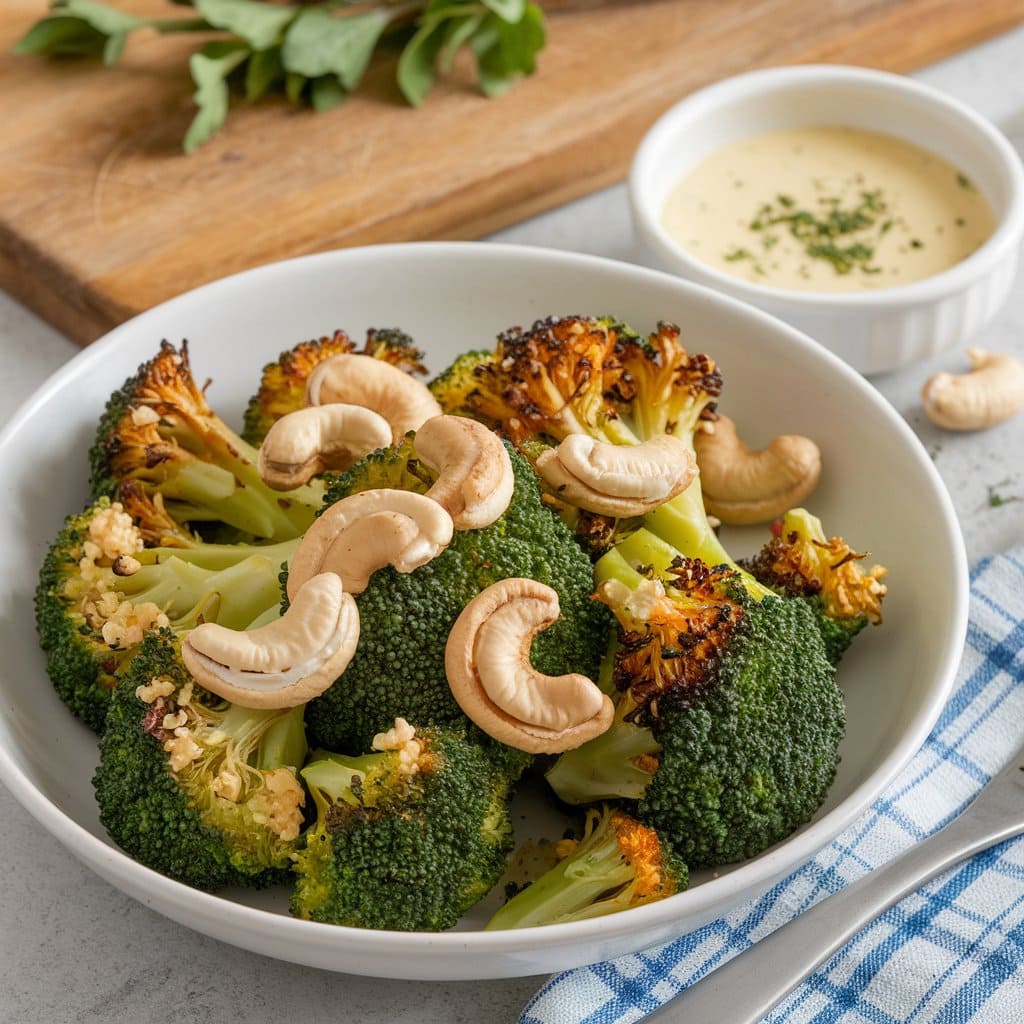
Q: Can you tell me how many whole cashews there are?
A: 9